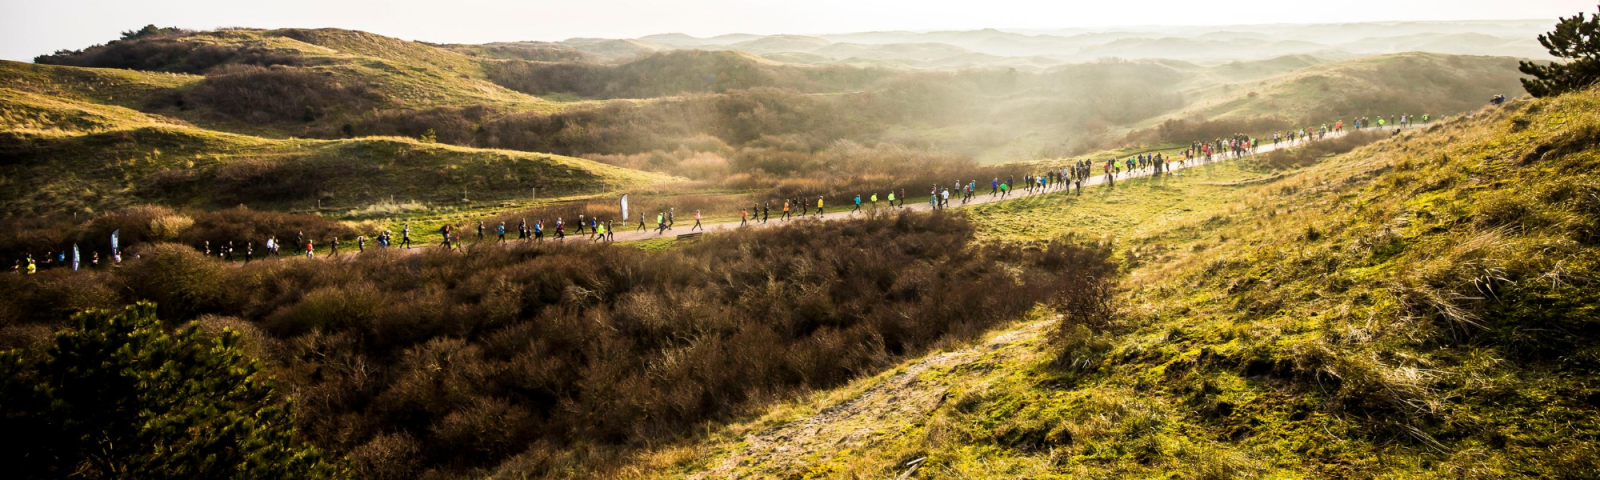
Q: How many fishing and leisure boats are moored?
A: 0